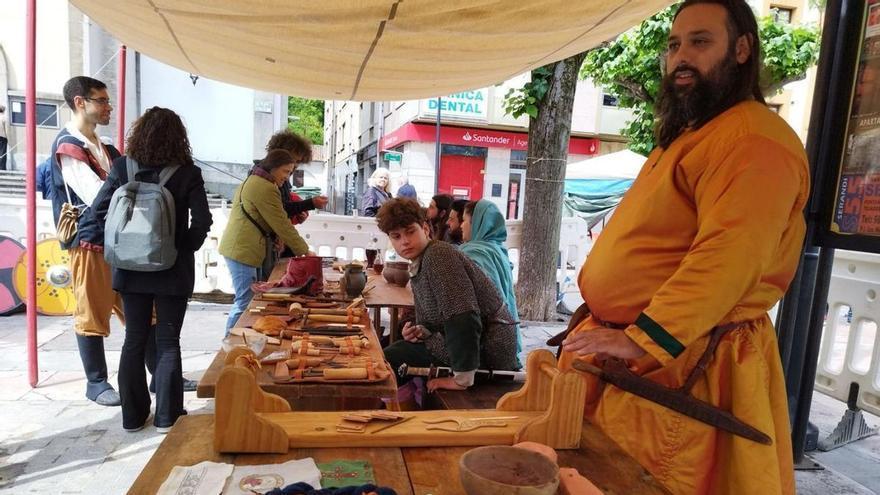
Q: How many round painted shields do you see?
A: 2